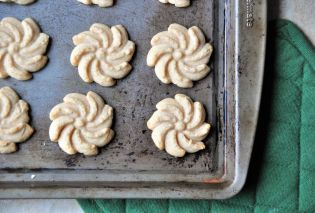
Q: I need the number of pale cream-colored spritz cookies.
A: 9